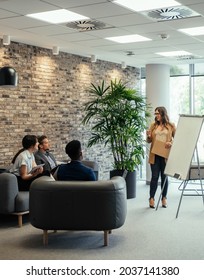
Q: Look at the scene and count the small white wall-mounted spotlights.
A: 4